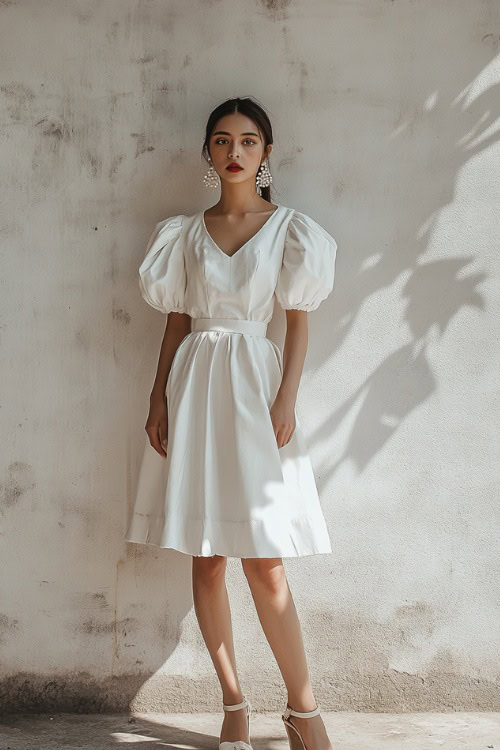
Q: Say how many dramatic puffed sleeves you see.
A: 2